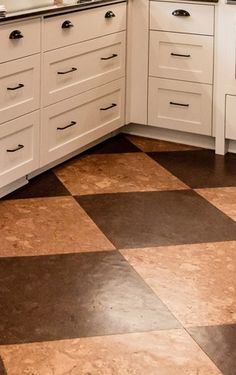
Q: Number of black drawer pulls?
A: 12